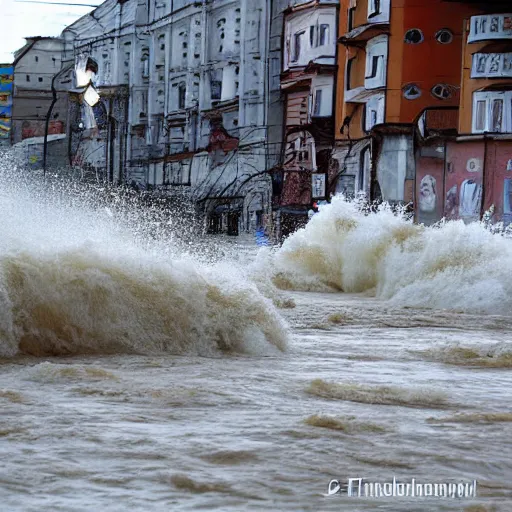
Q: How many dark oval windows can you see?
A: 4